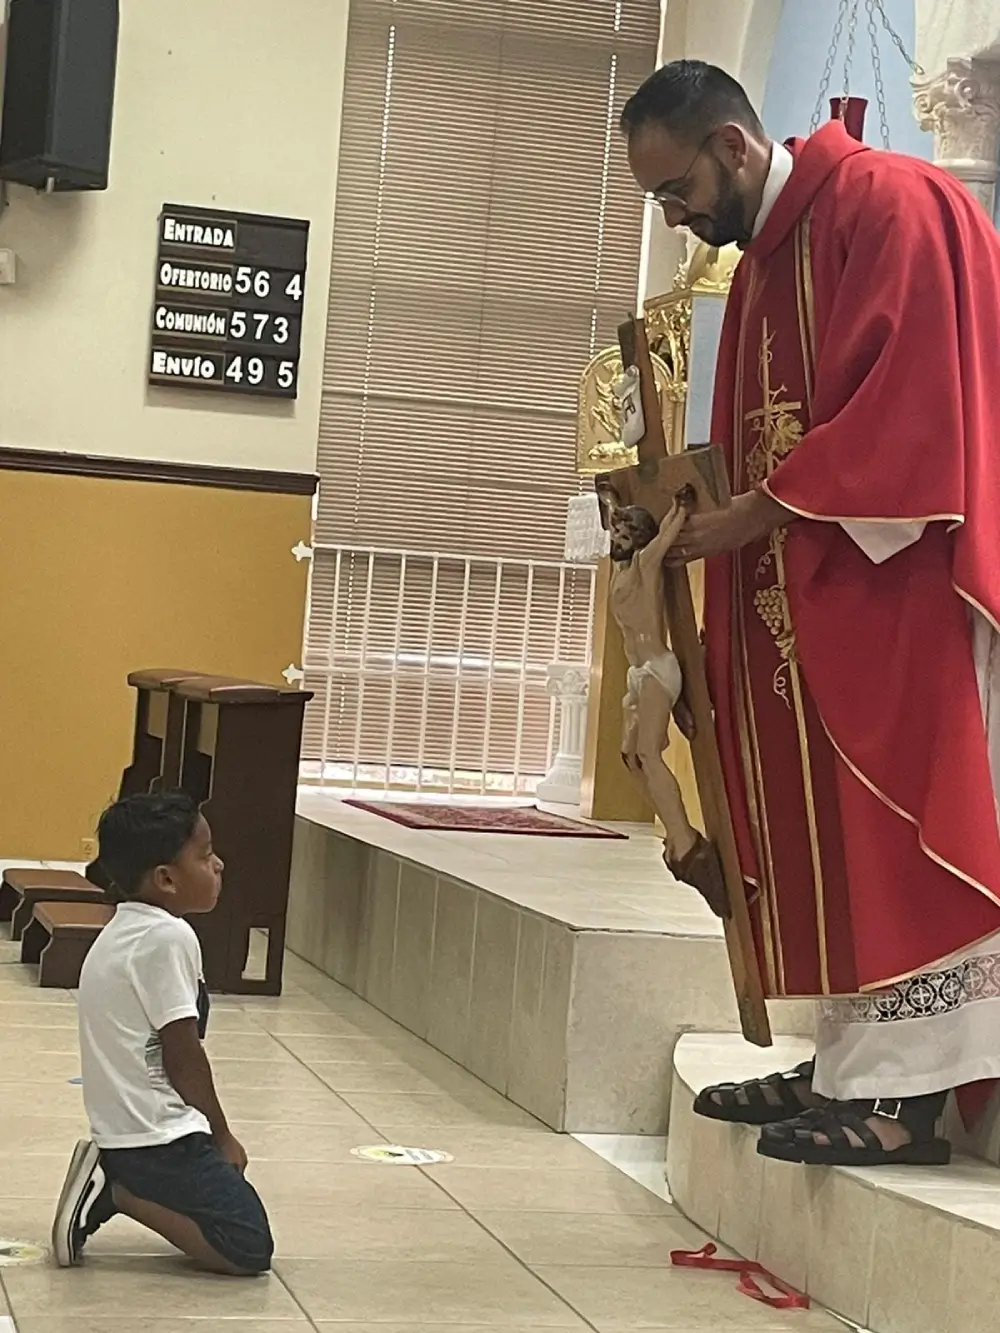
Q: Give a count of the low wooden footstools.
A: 2